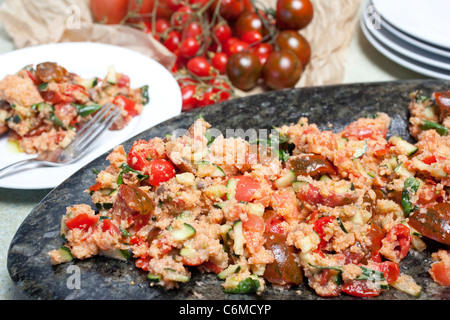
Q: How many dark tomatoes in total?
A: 5